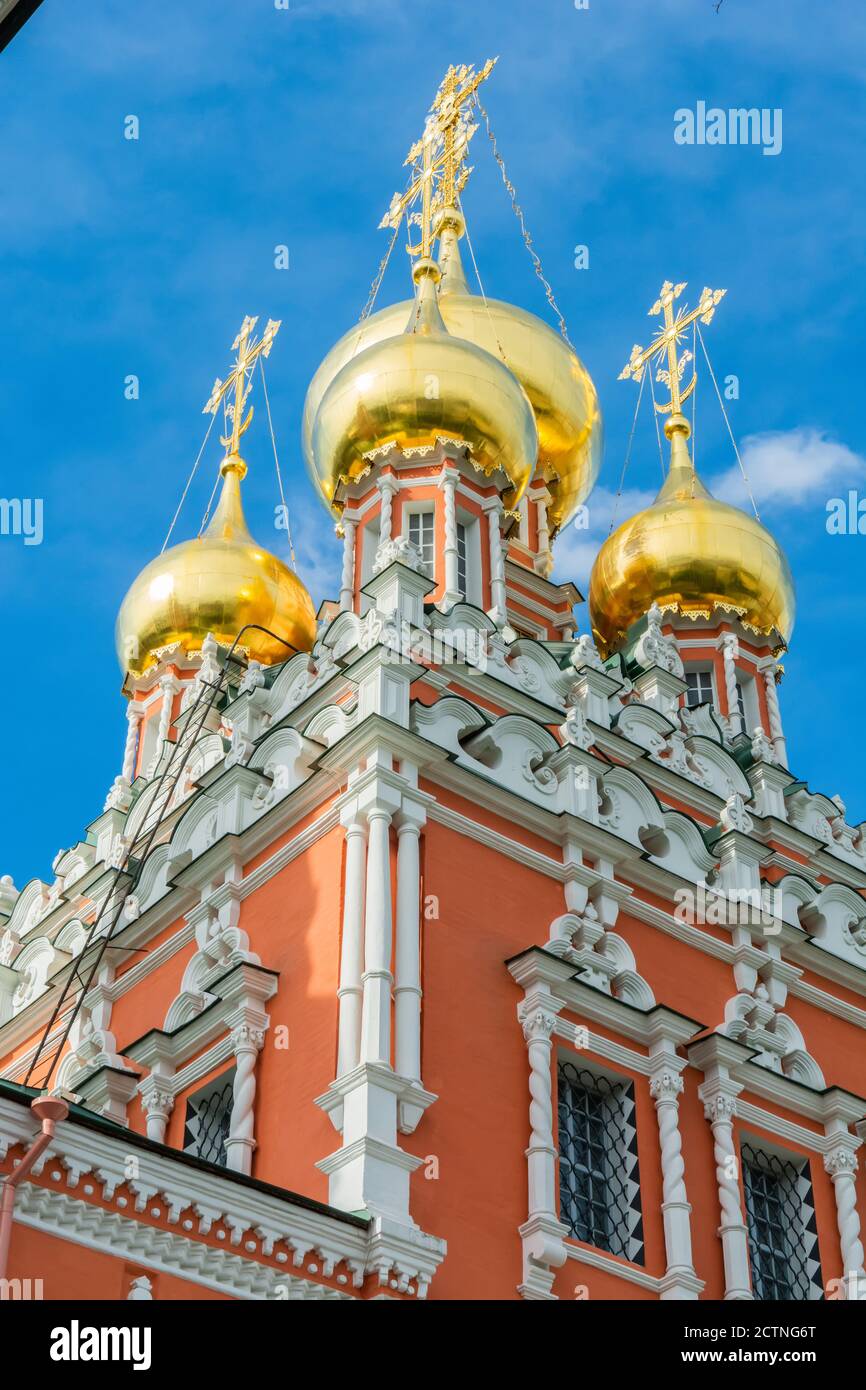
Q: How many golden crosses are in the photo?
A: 4